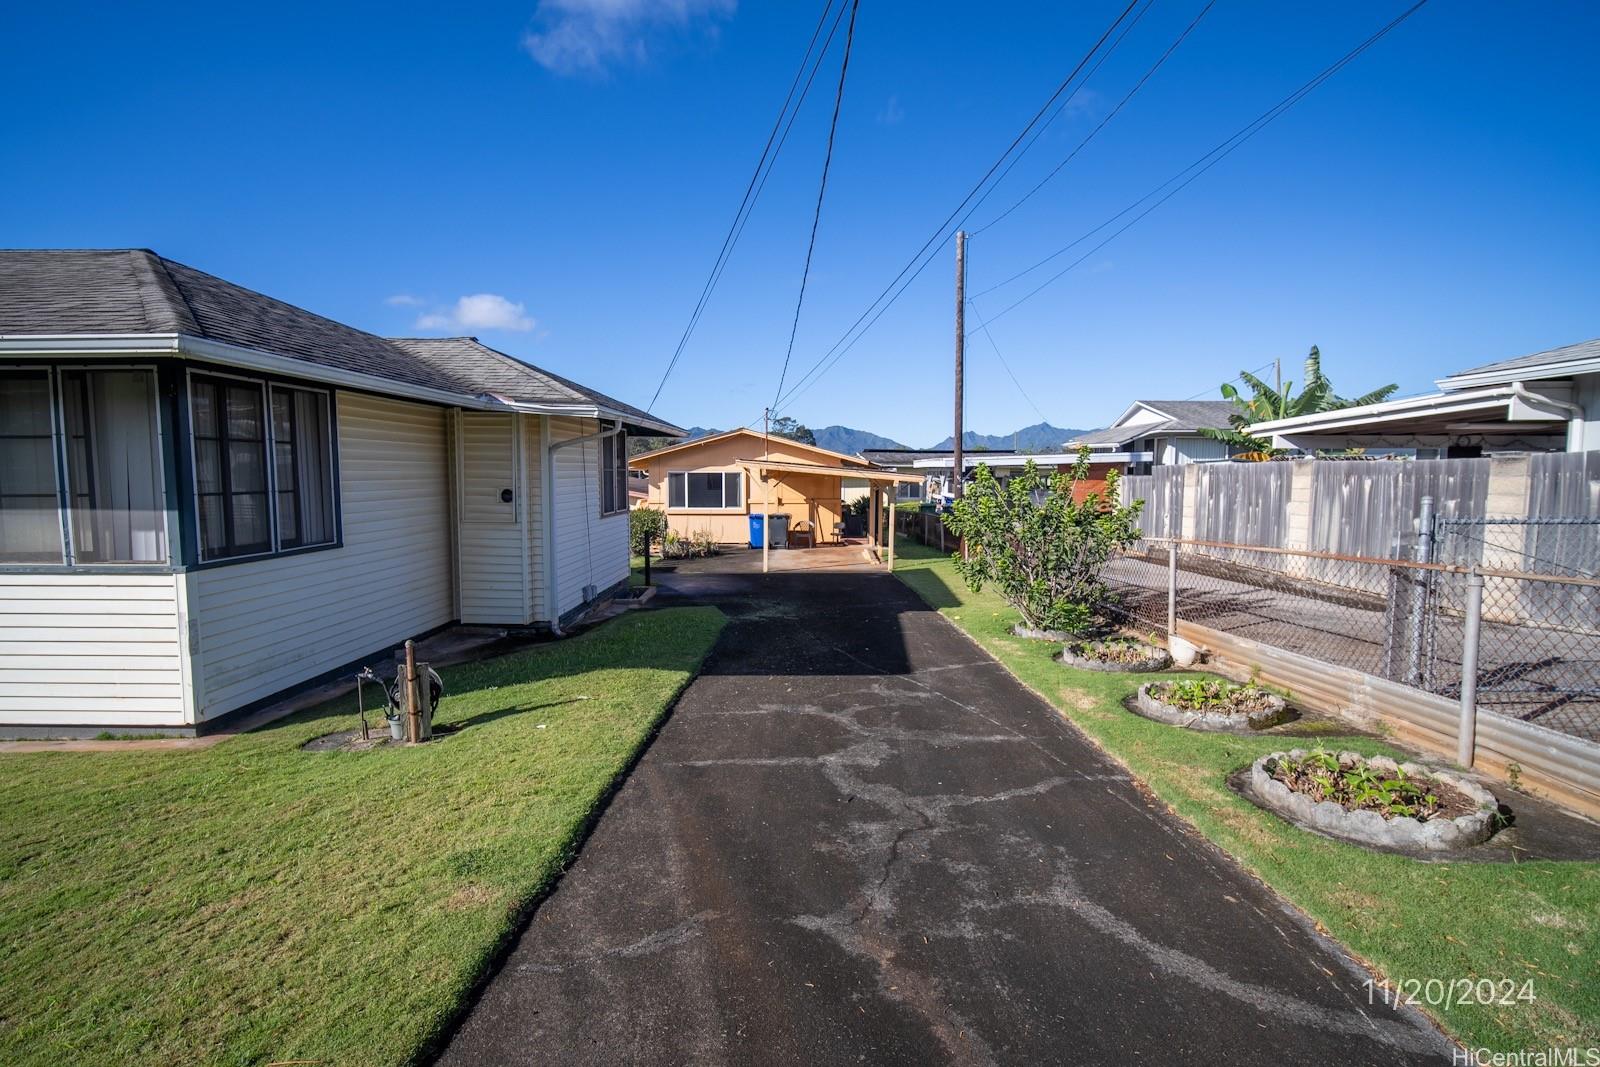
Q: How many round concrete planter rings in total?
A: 4